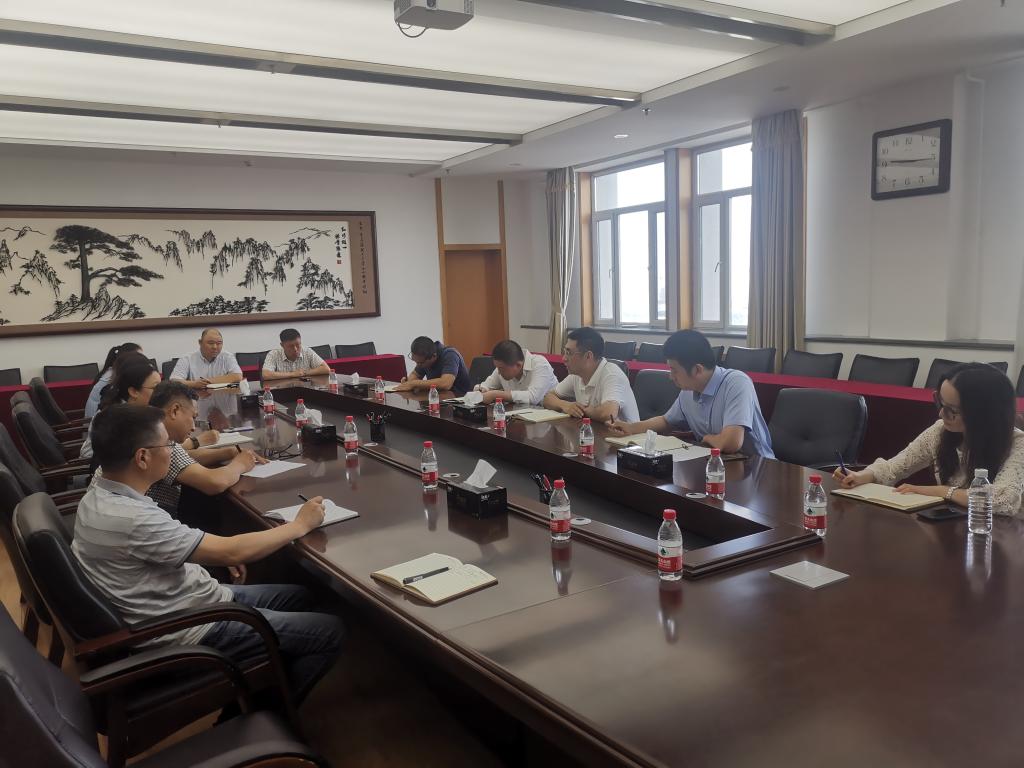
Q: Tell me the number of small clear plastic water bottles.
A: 14